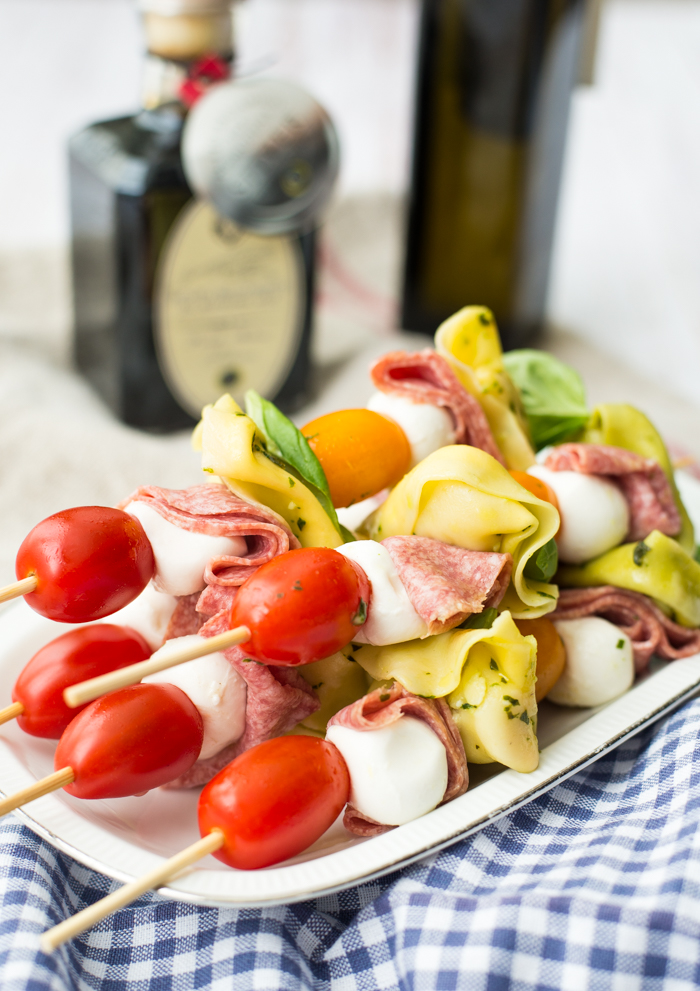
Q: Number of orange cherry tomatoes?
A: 3